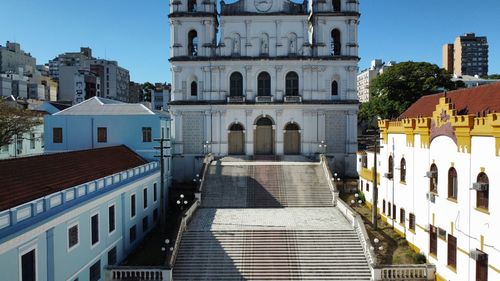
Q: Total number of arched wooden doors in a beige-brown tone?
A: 3